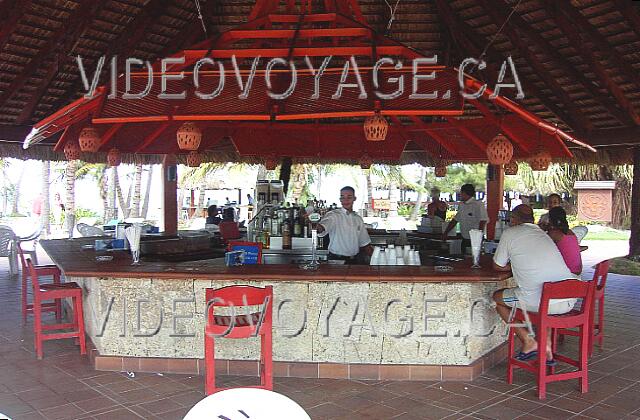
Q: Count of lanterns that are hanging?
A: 12